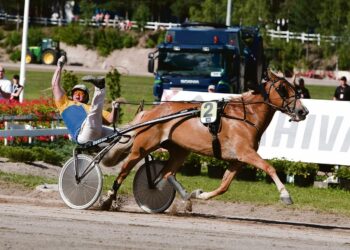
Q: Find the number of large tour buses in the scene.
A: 0